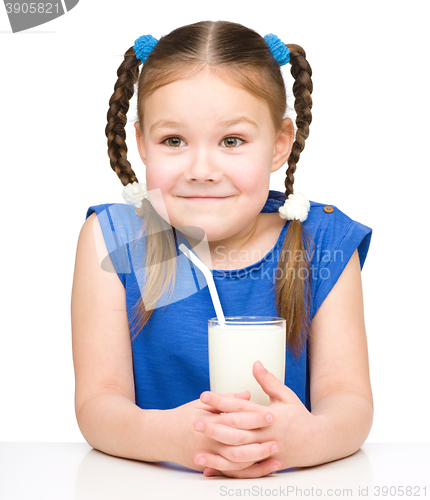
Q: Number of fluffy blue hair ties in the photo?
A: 2